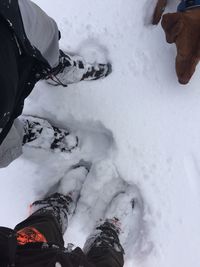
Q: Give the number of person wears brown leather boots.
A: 0